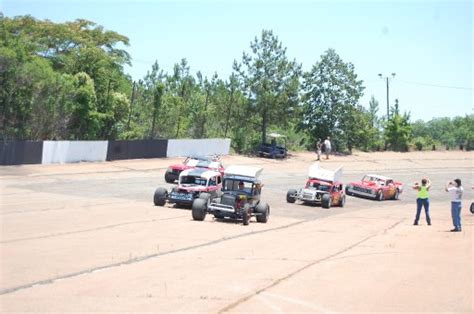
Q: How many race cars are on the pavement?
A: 5